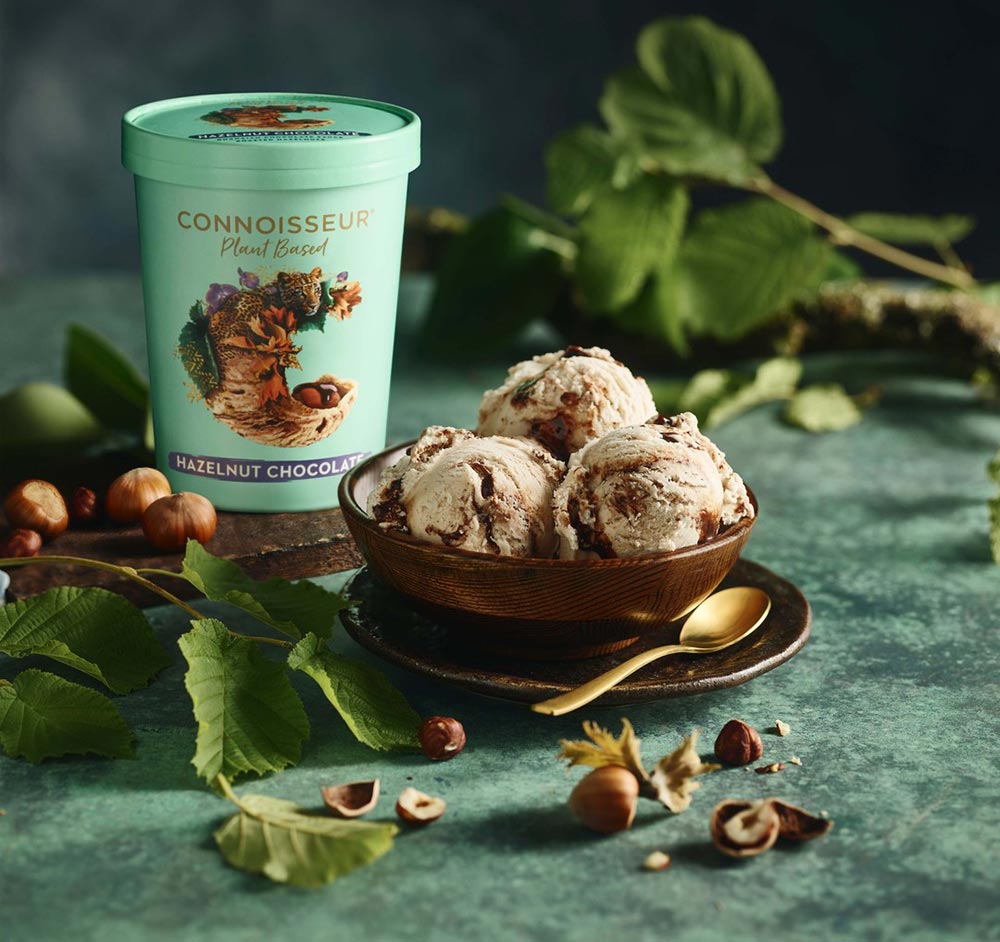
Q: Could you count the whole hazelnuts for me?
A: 8